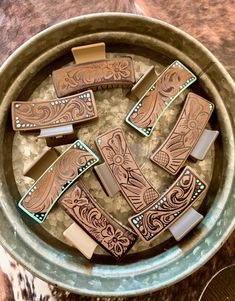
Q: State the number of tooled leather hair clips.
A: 8